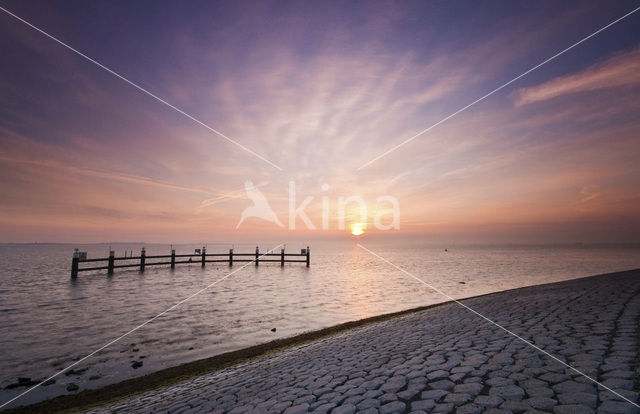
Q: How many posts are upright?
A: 9